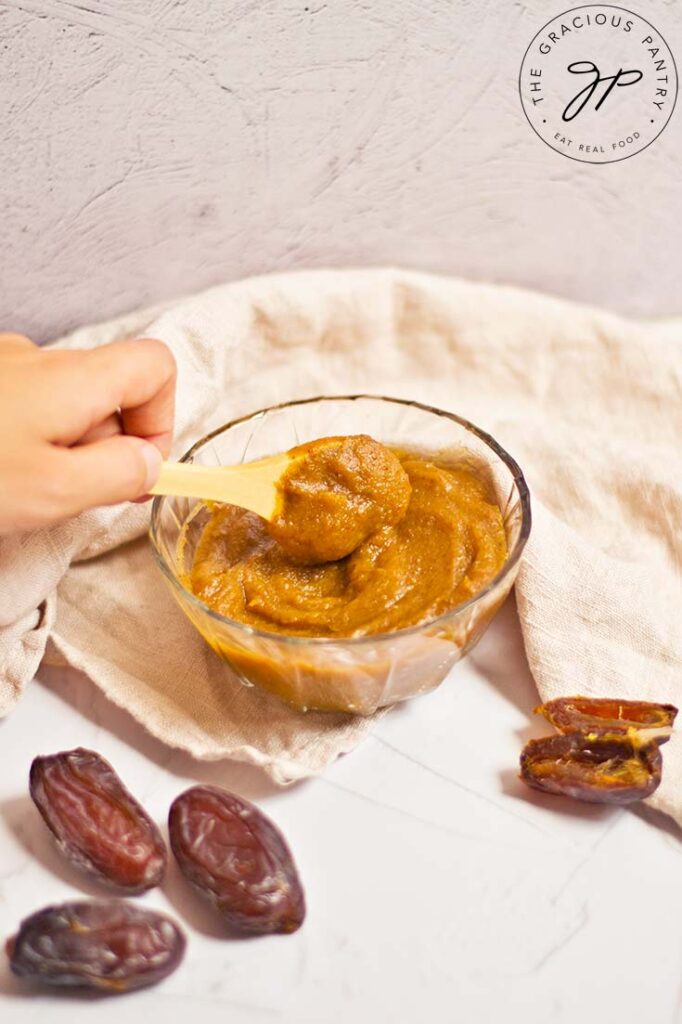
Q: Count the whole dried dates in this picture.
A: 3